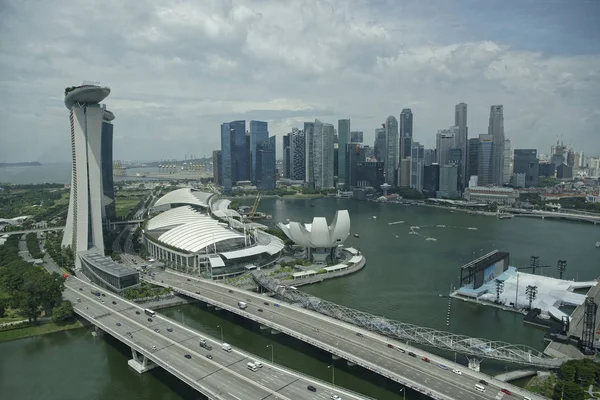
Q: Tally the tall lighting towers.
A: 4